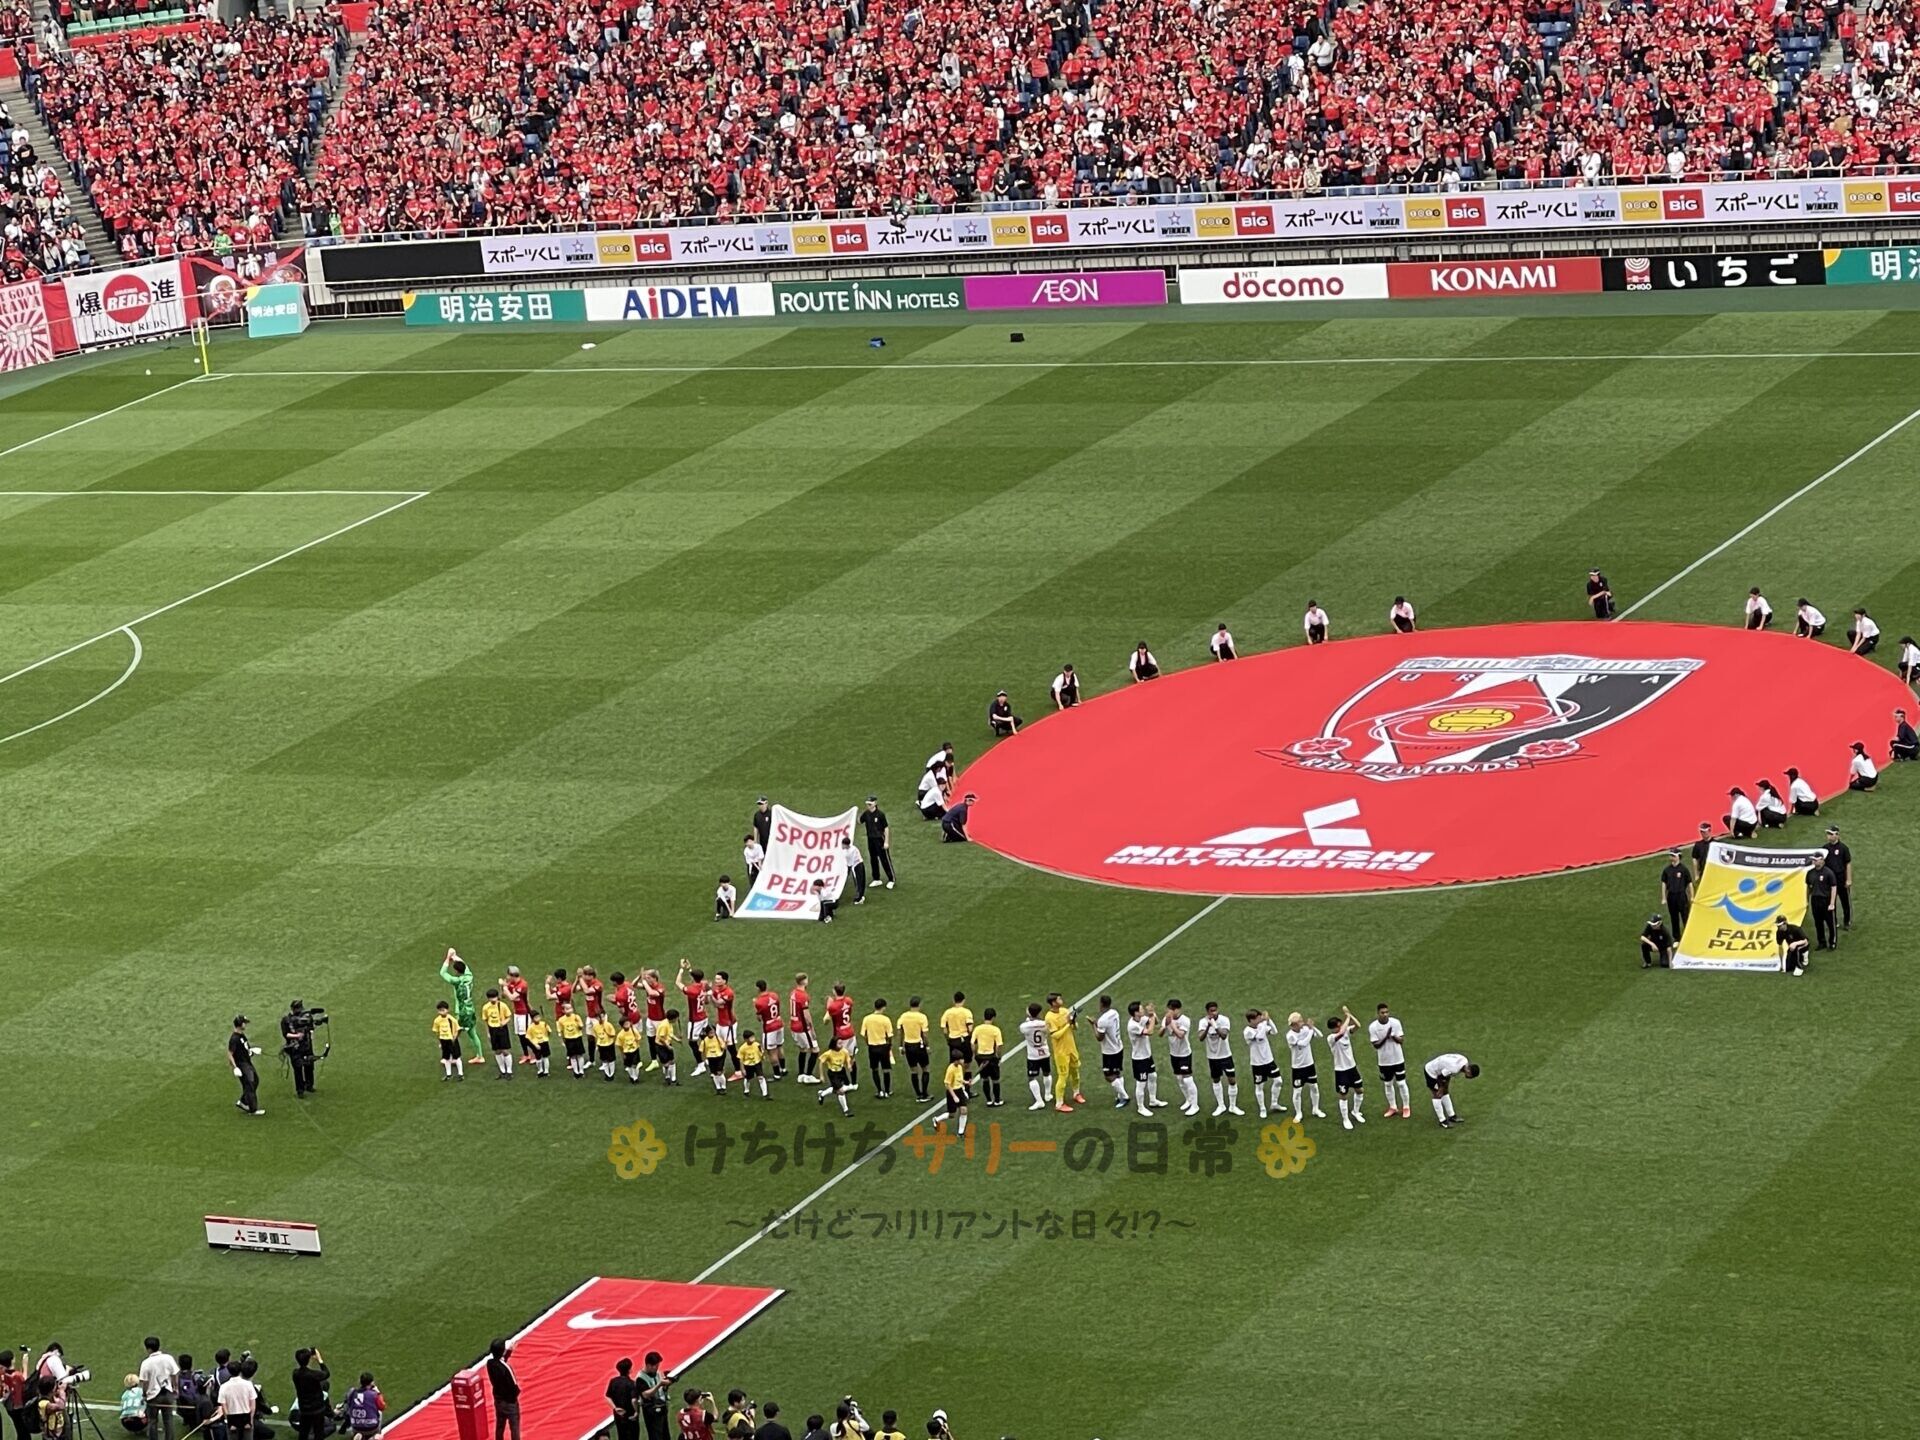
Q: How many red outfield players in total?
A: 10